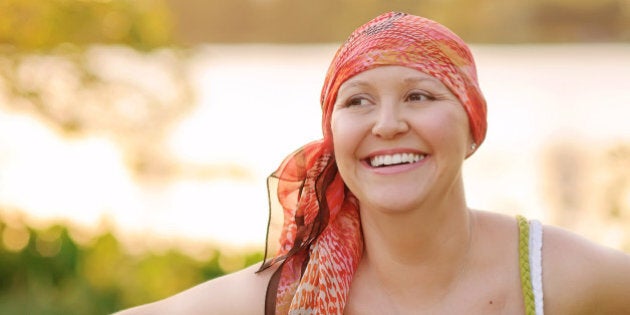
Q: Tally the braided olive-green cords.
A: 1